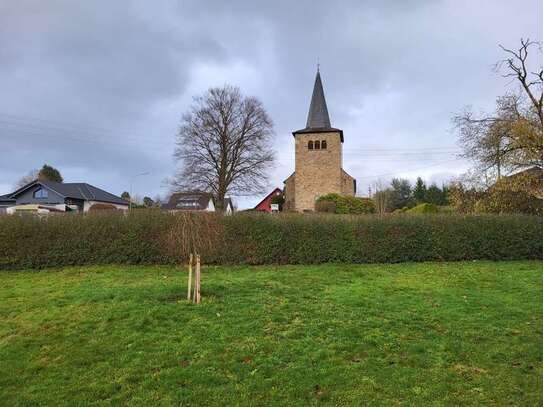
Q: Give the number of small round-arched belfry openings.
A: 3